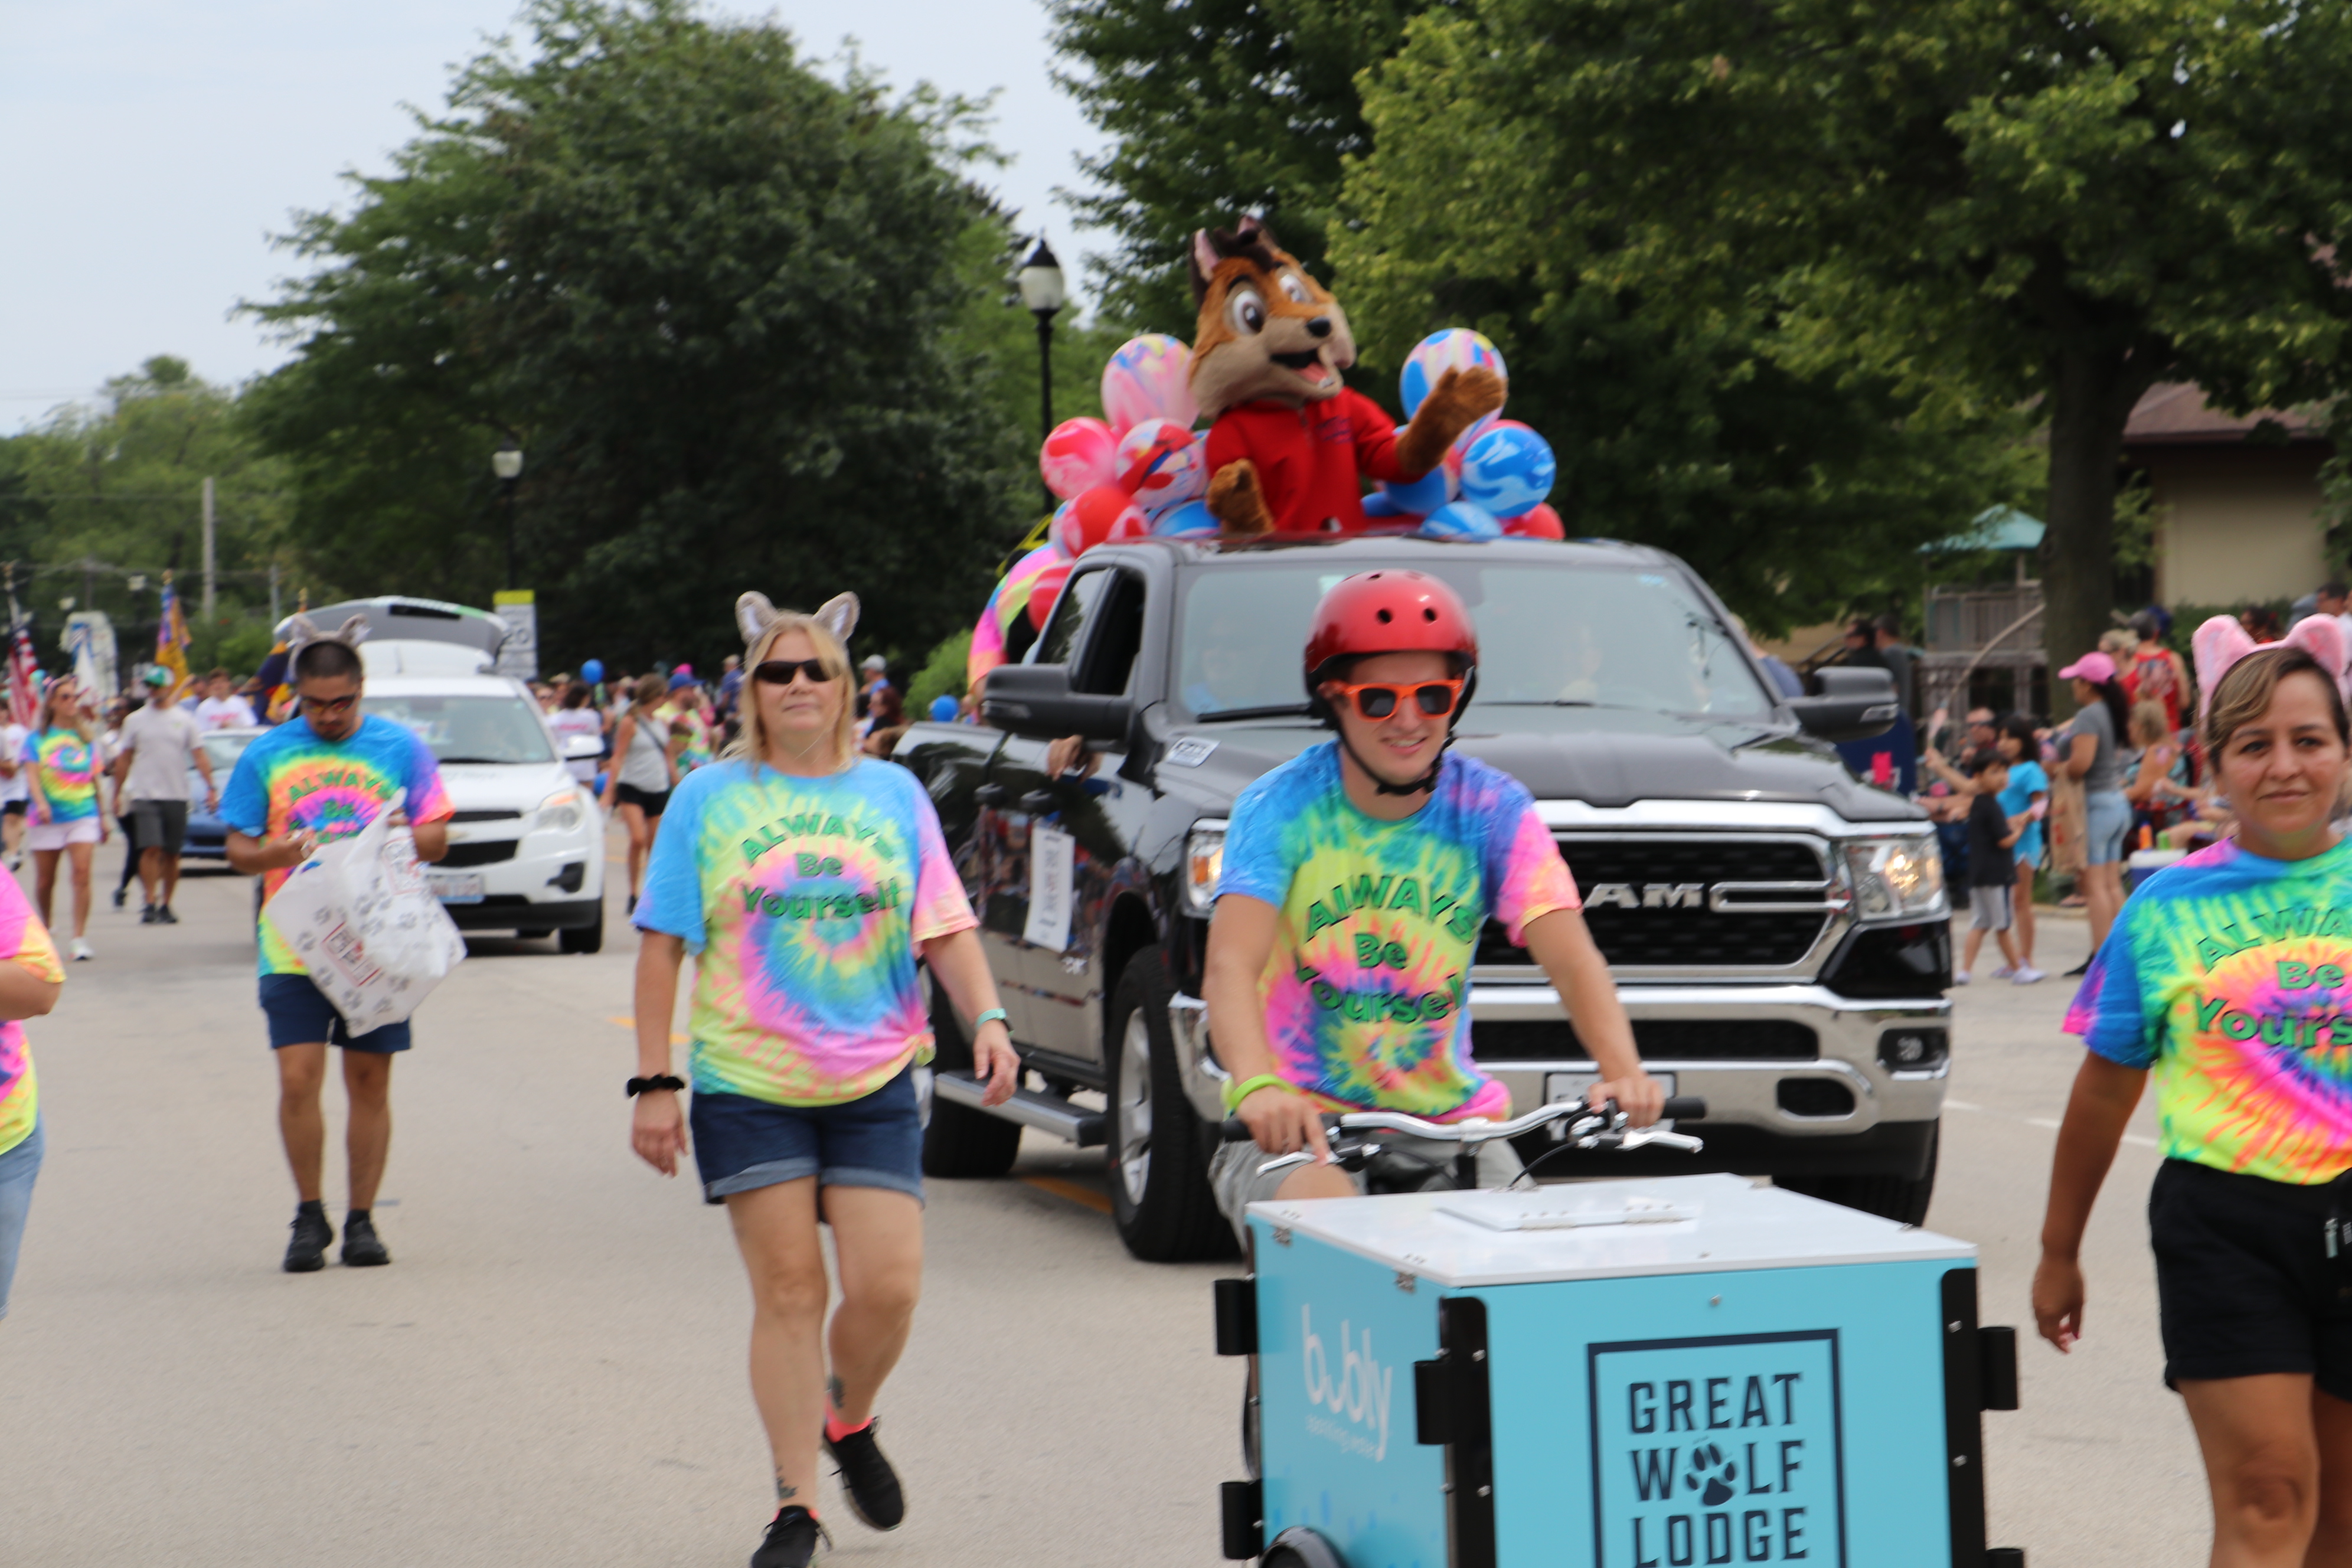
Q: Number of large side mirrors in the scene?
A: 2